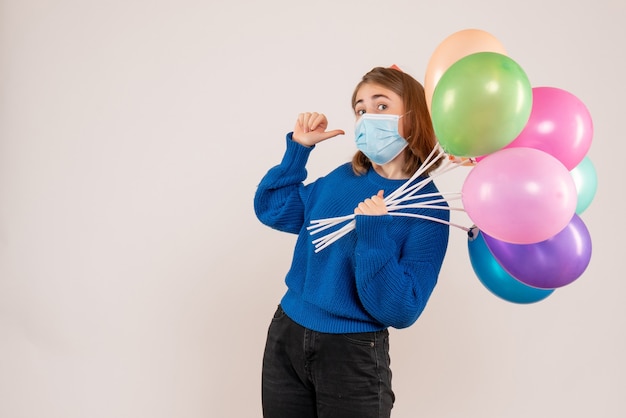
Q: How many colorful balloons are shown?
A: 7